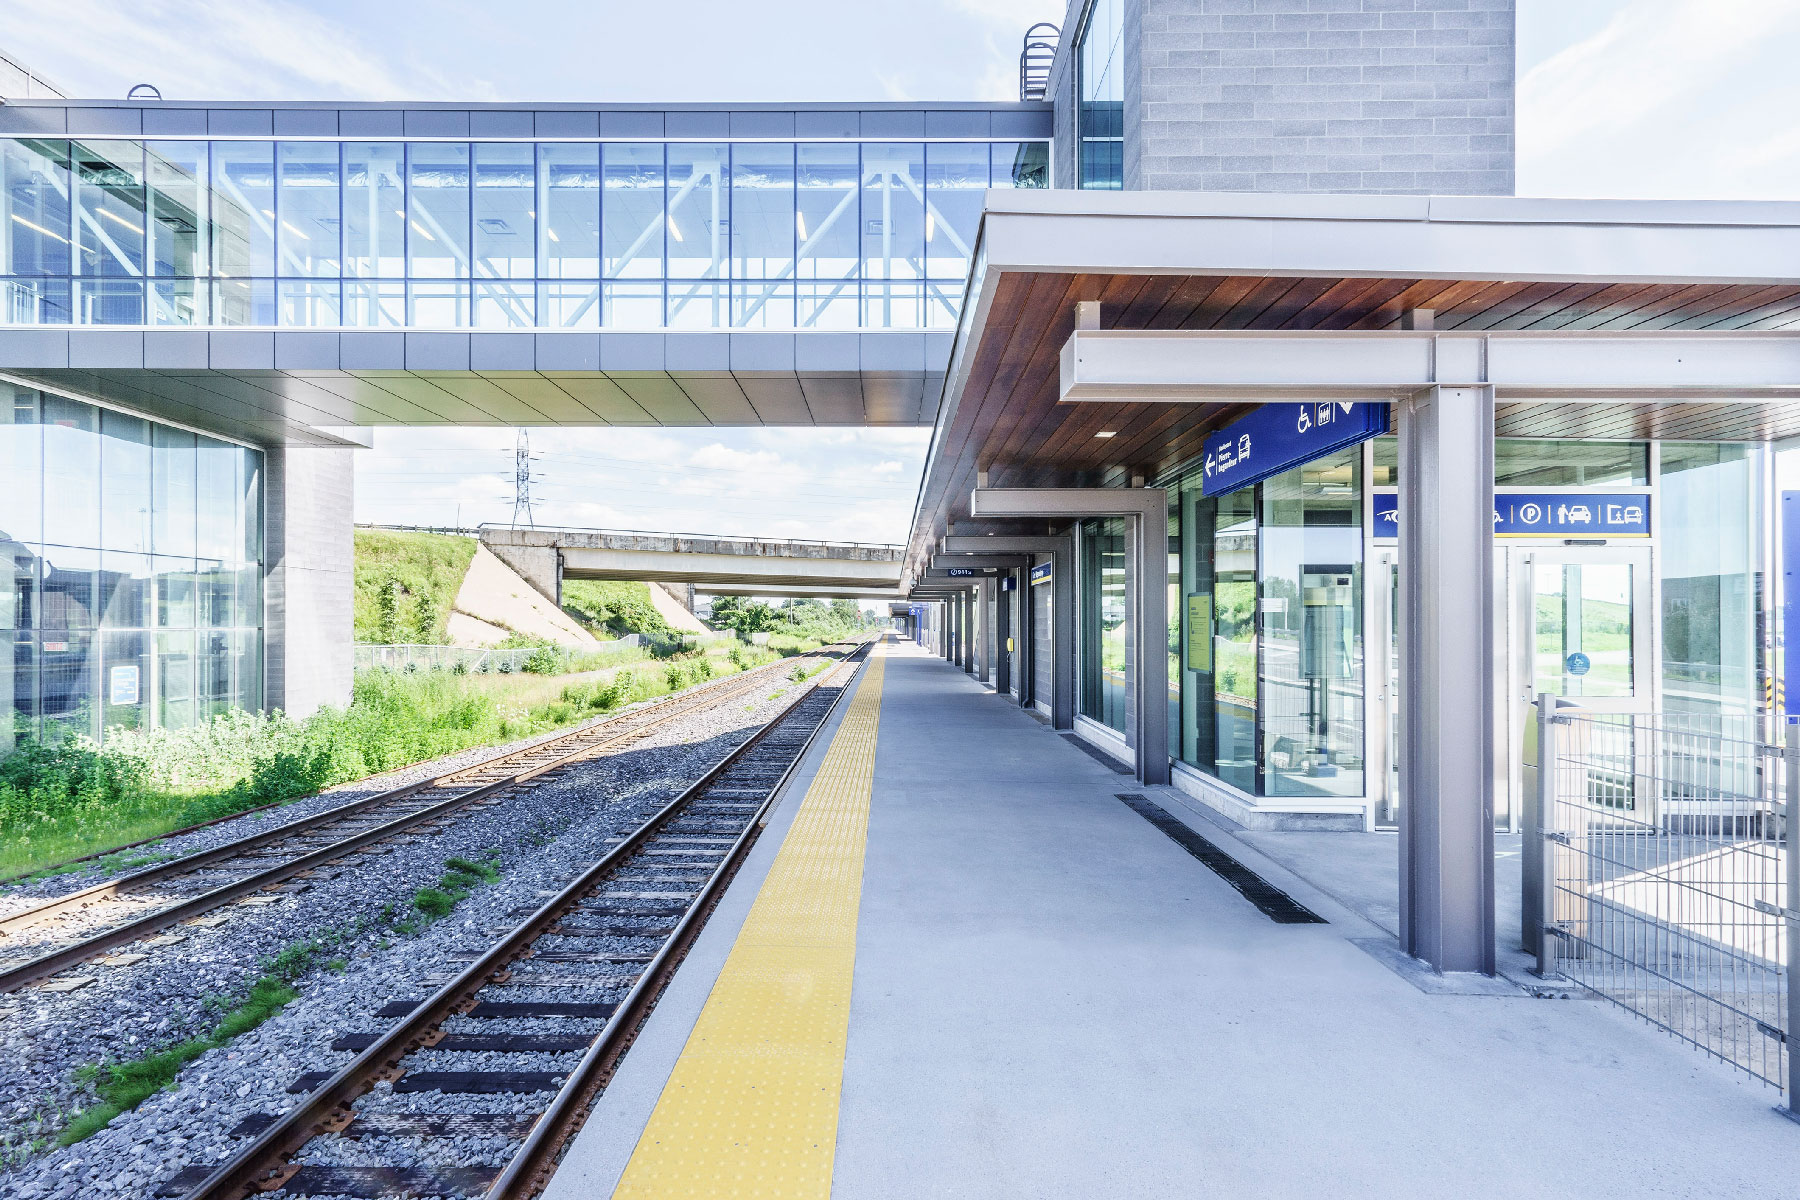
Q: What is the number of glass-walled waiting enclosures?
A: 1